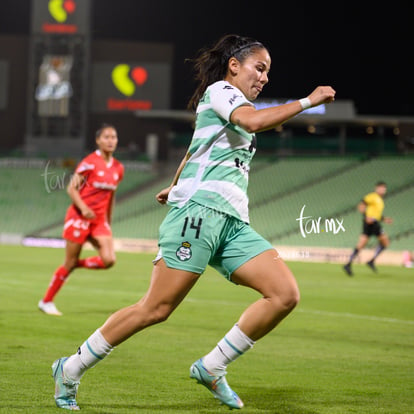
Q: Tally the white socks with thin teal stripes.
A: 2